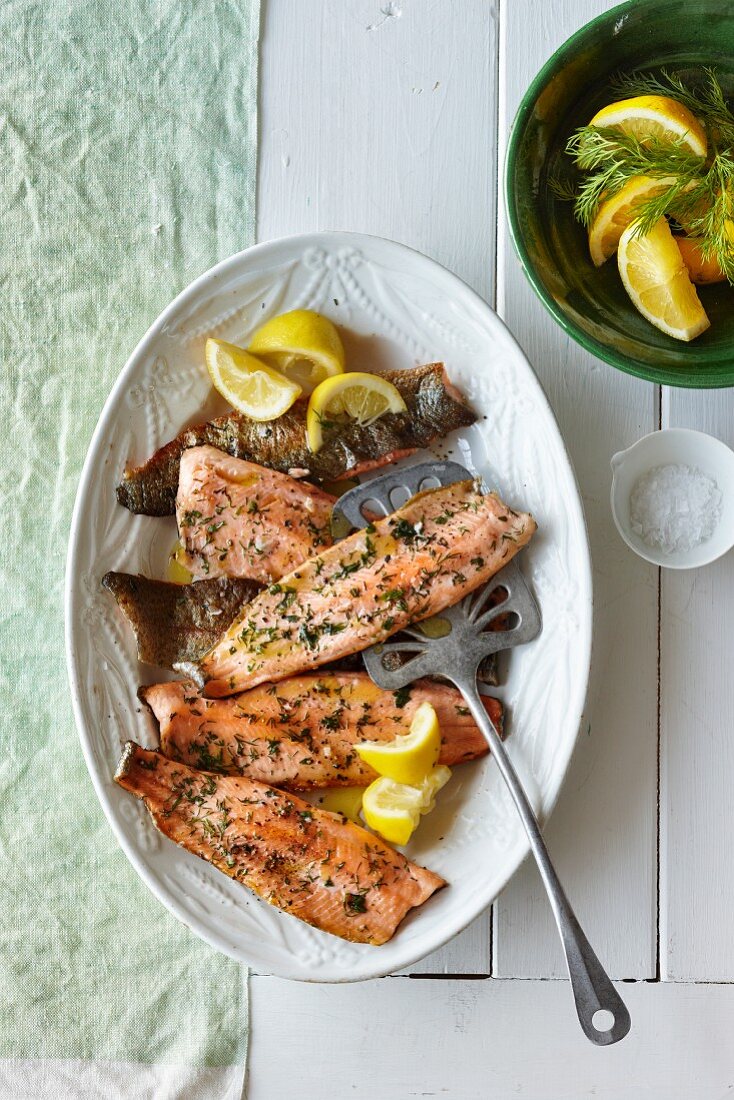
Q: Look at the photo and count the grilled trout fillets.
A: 6